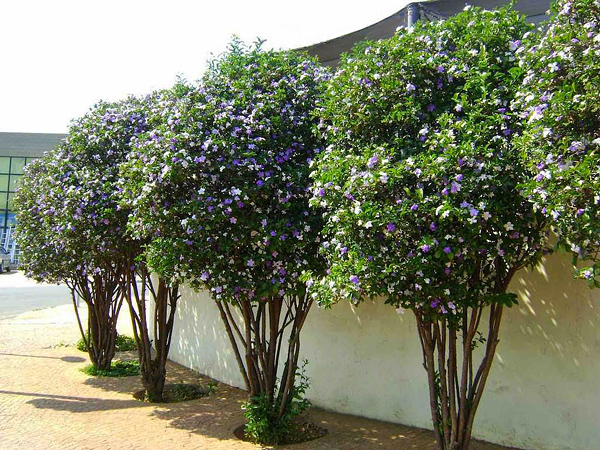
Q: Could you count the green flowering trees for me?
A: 5